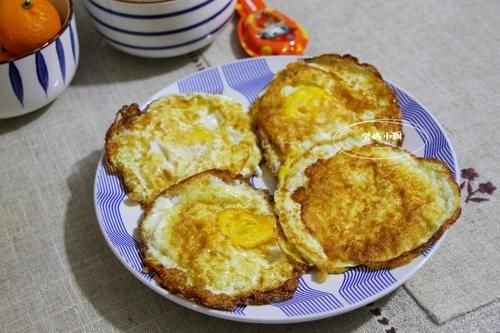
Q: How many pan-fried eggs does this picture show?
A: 4